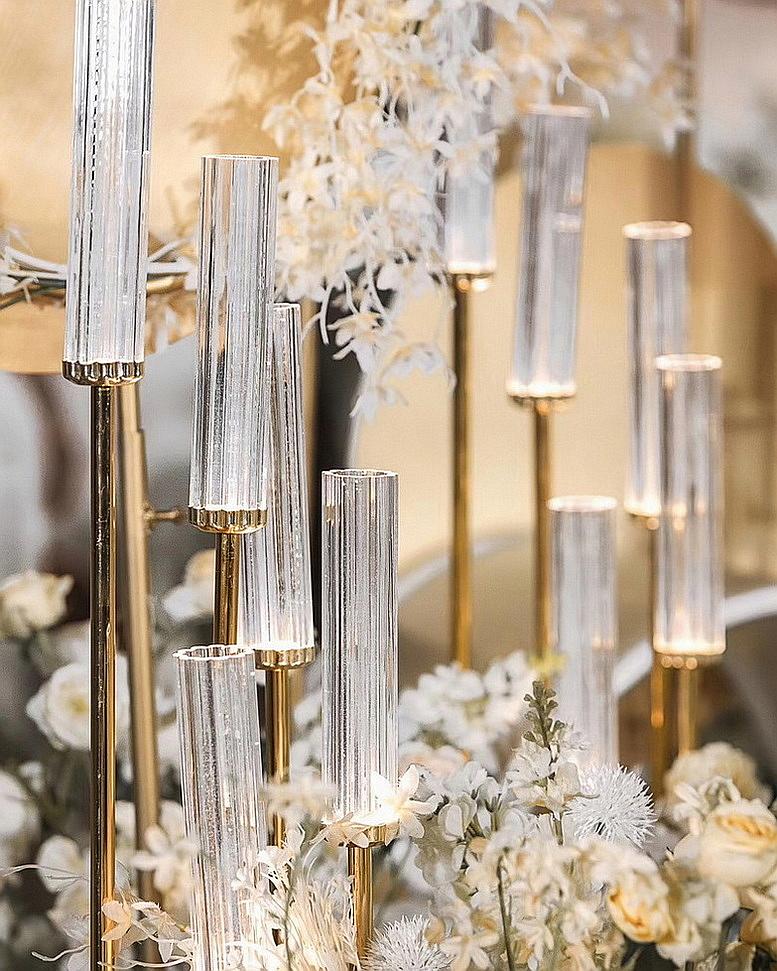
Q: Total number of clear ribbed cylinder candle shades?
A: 10